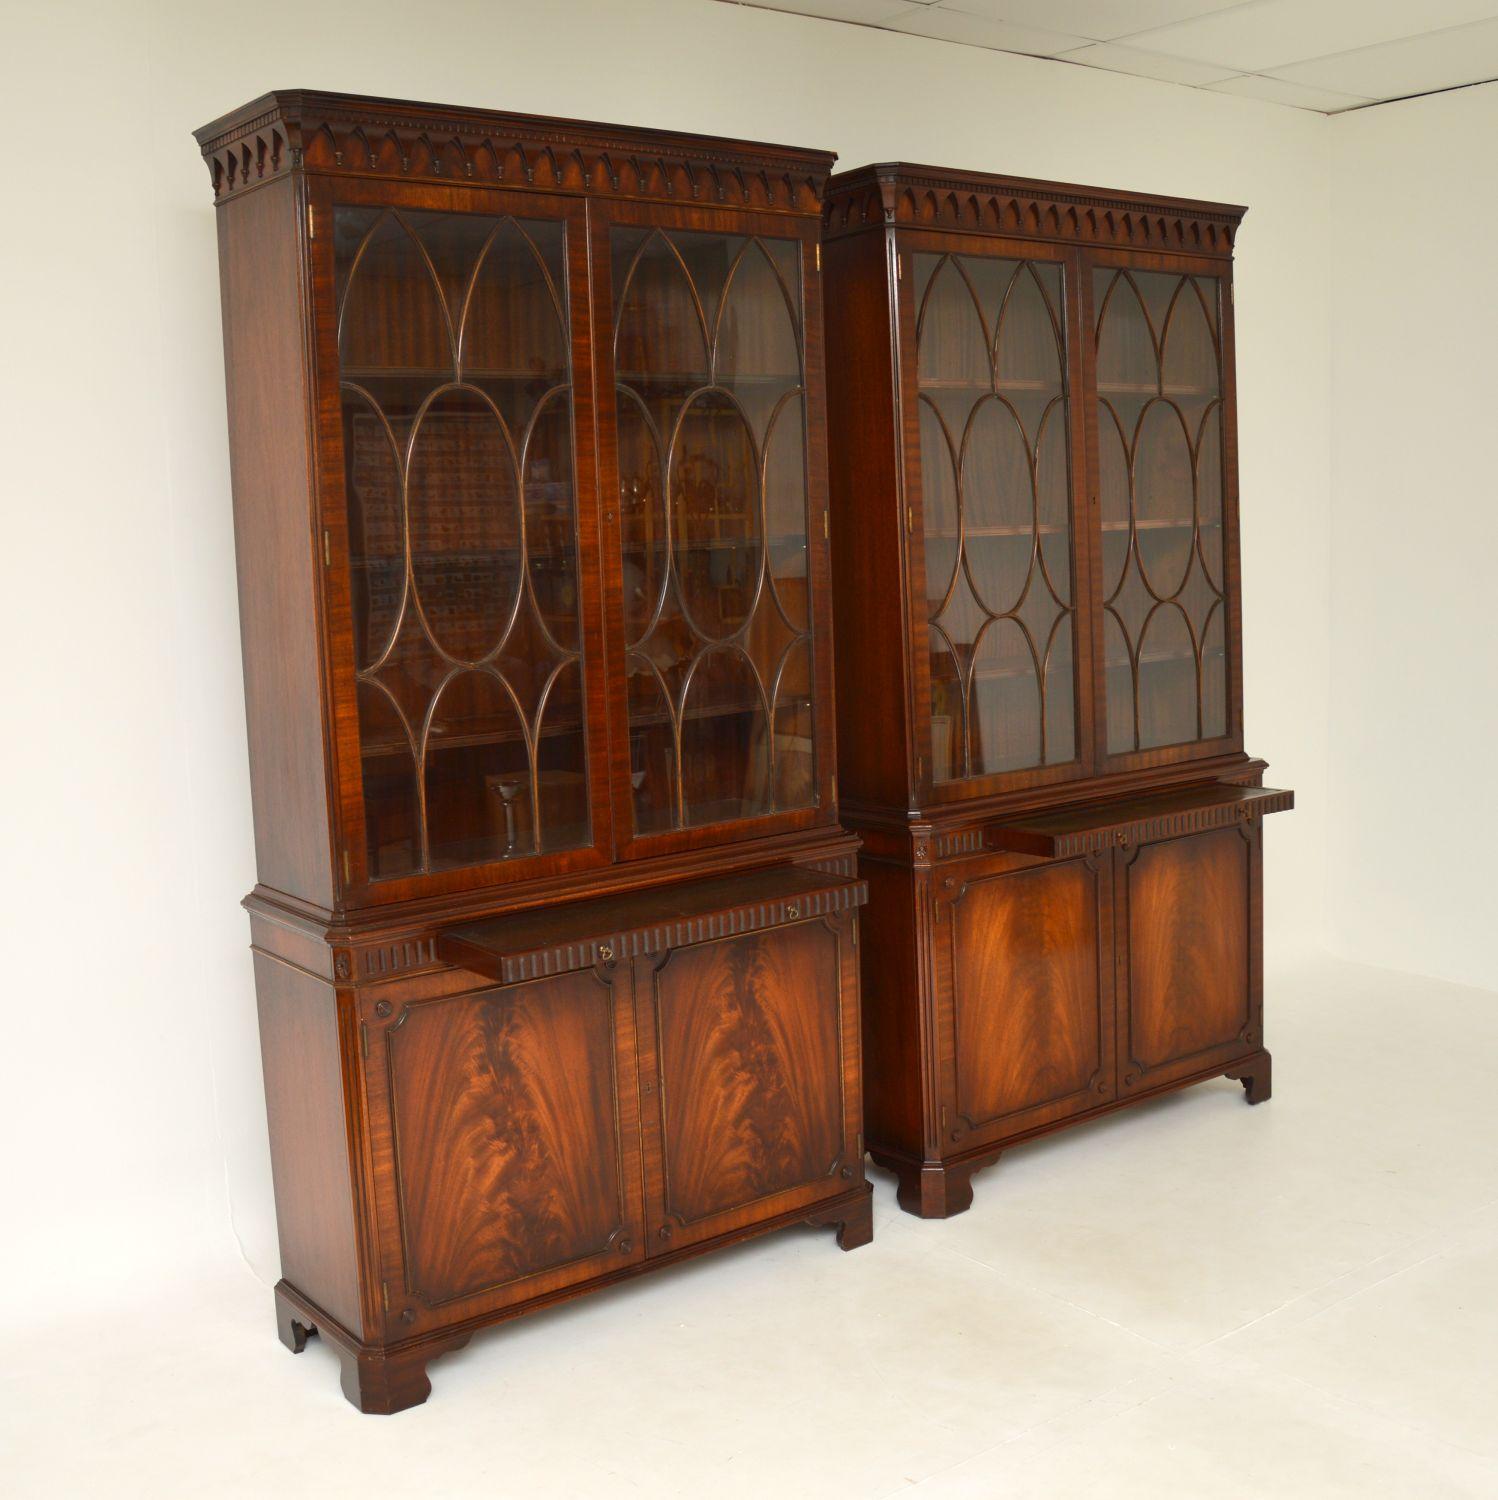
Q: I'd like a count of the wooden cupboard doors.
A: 4